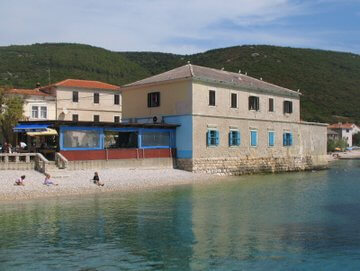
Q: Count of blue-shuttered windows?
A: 5